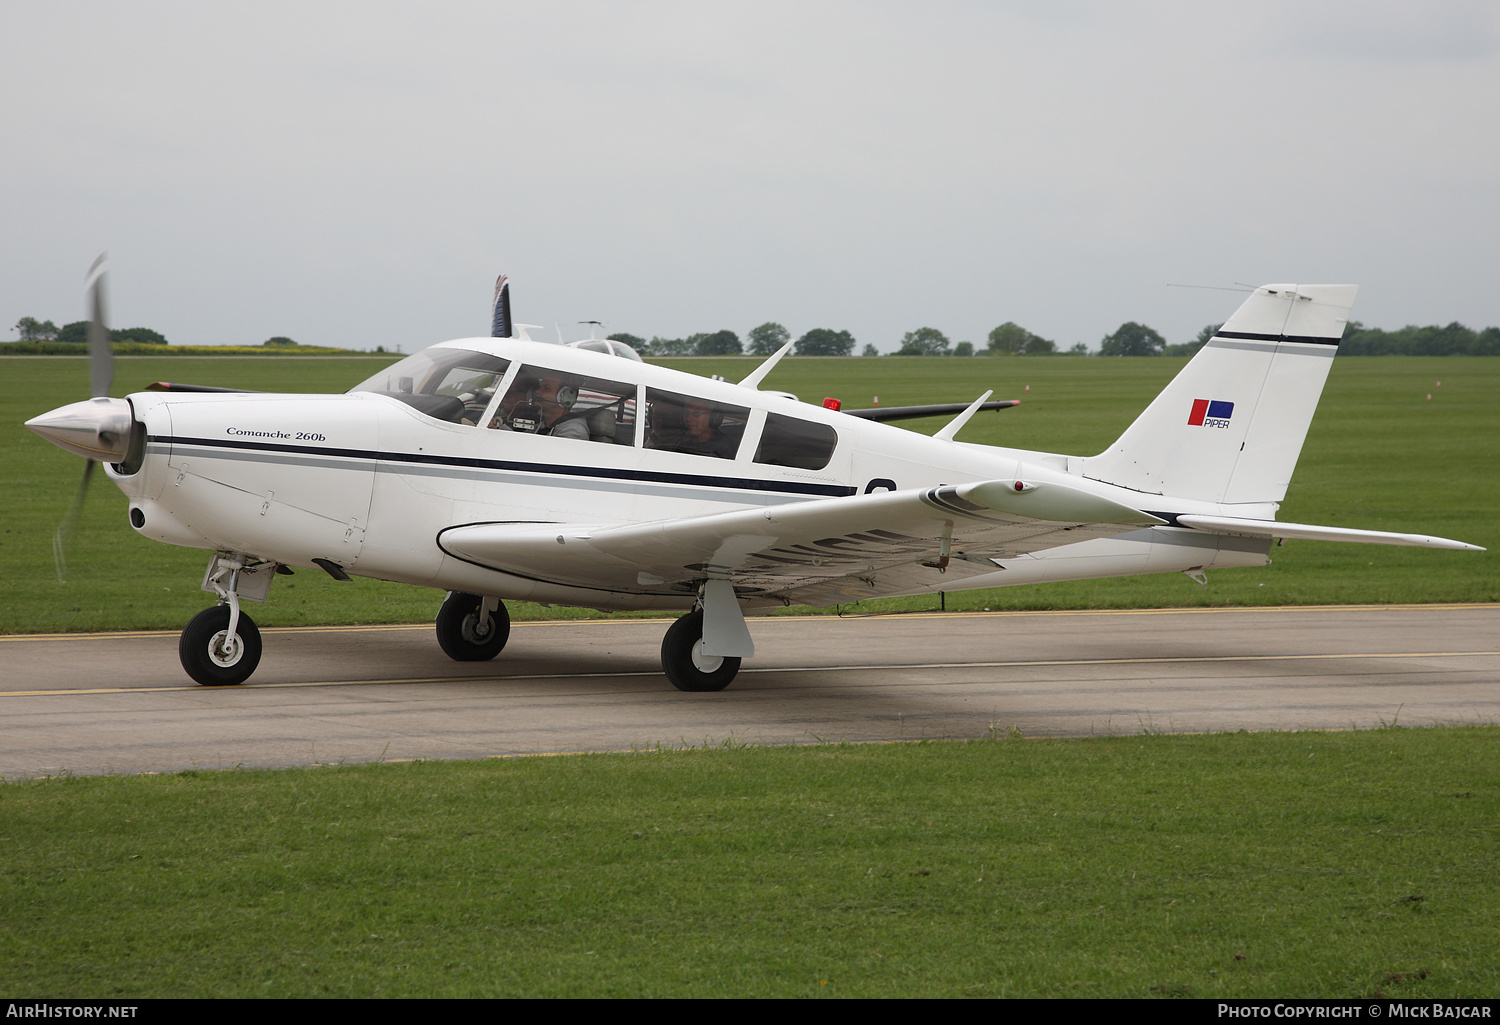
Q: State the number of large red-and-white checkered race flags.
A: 0